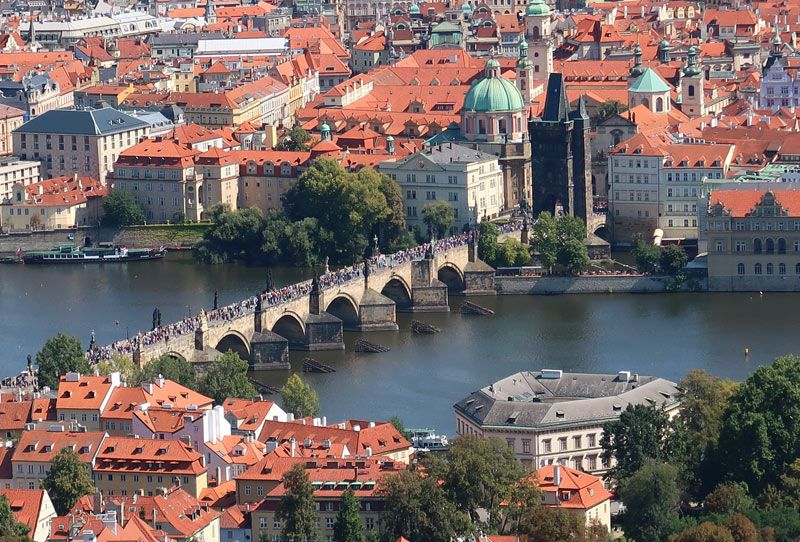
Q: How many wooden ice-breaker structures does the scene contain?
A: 5